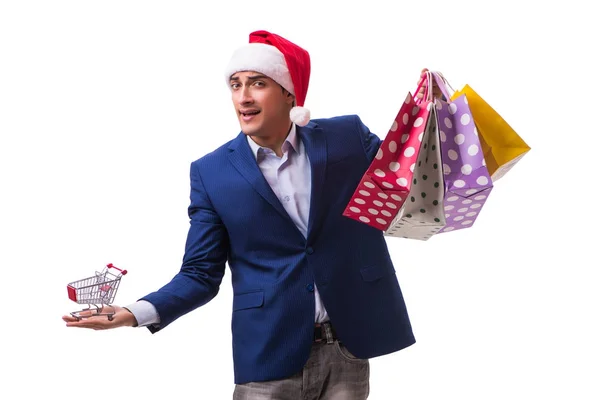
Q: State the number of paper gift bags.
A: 4